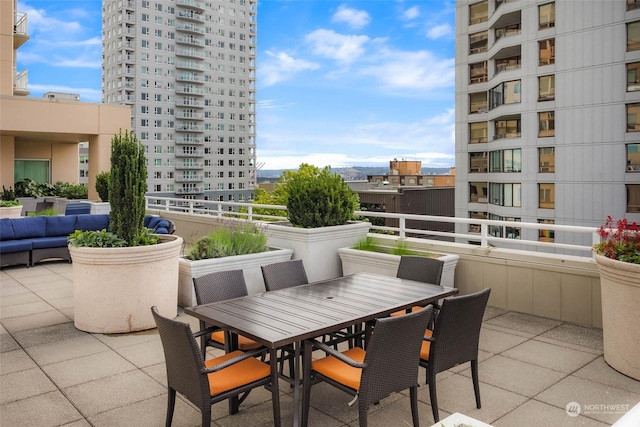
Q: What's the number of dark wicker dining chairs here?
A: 6